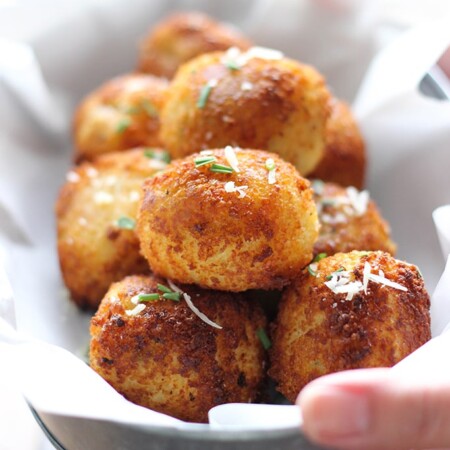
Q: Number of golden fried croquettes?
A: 9